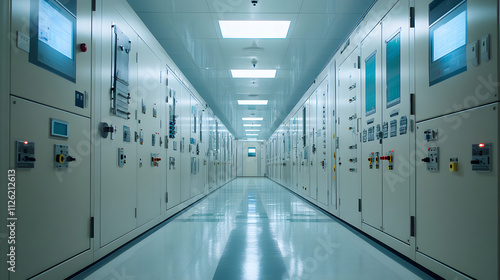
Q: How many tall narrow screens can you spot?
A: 2